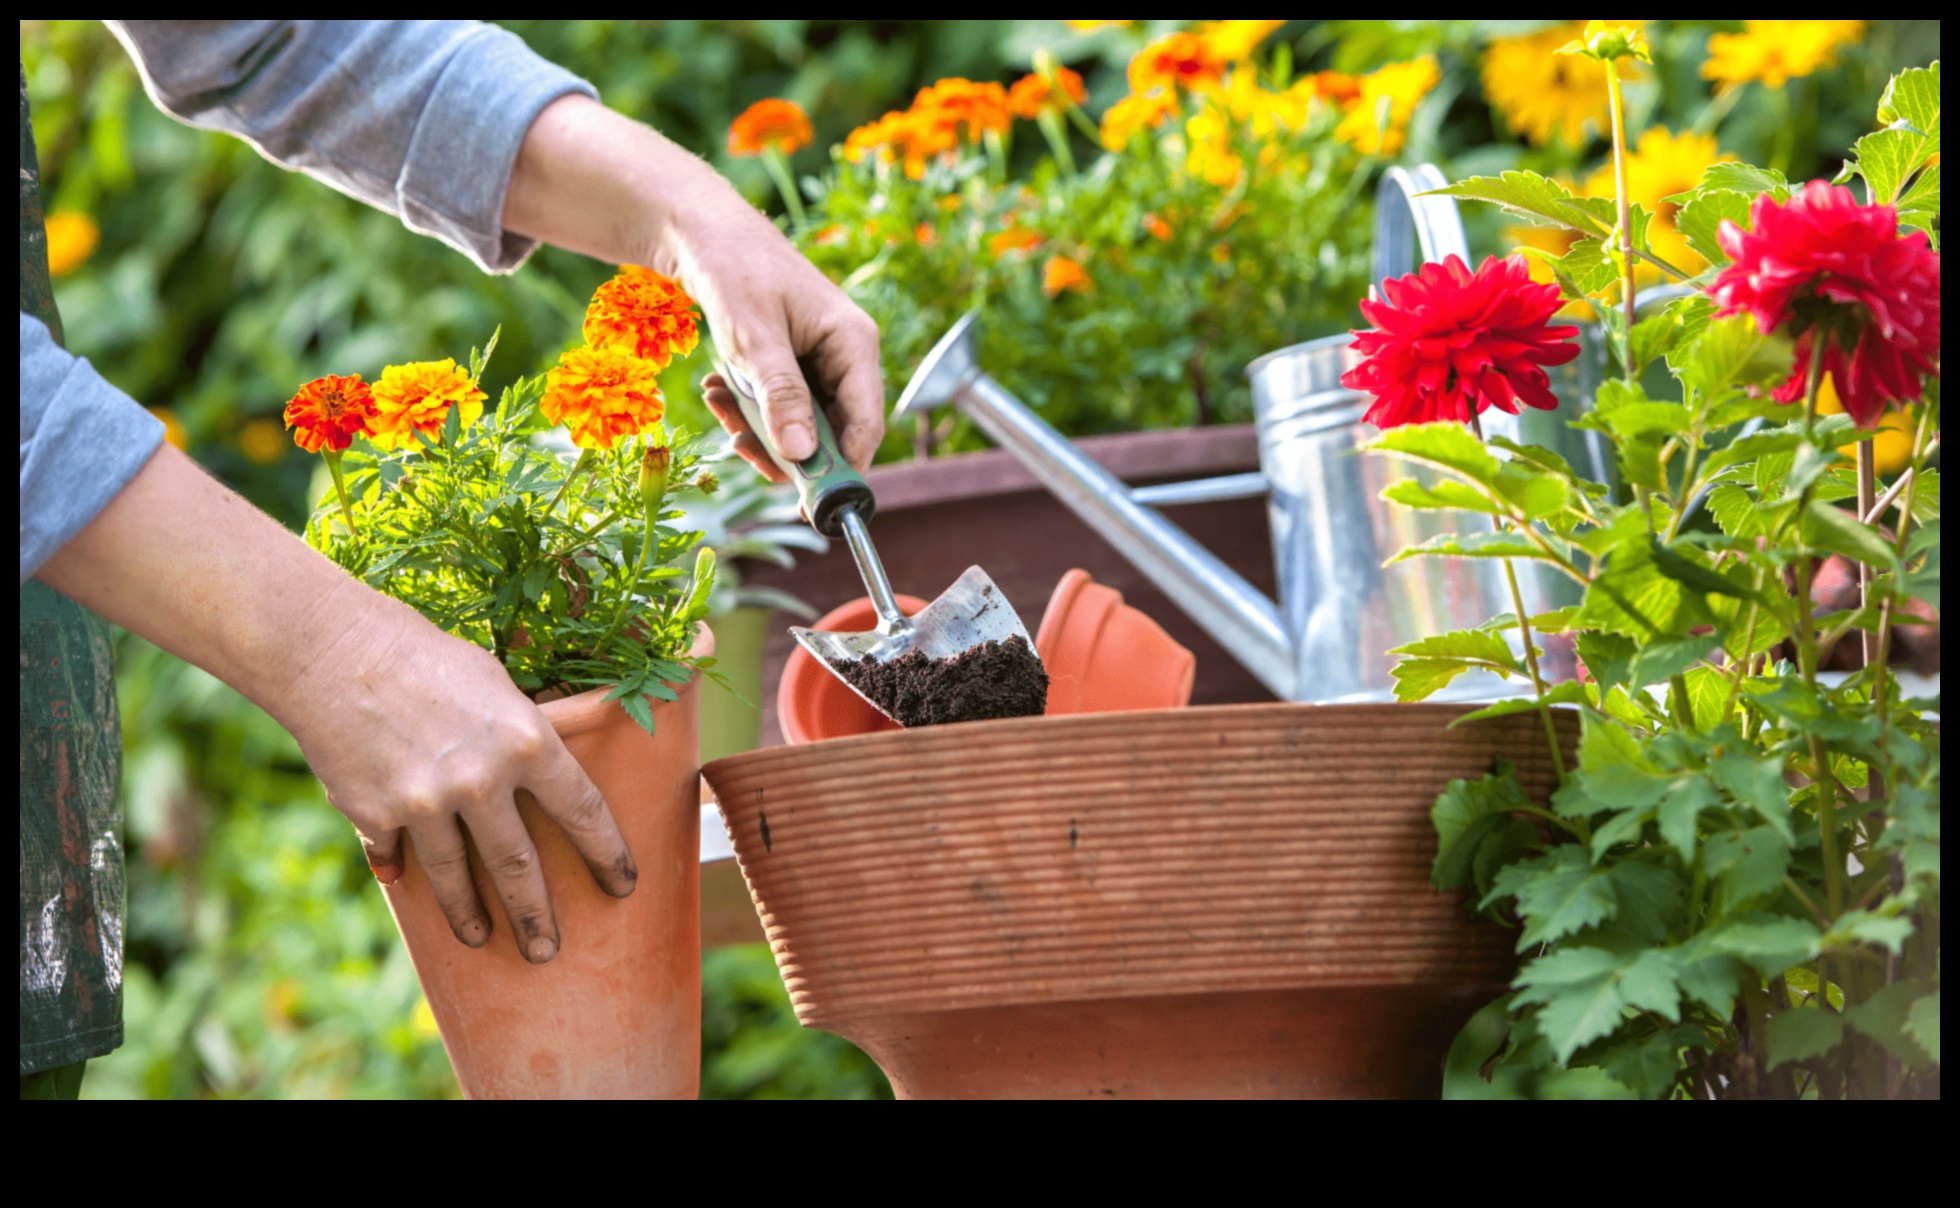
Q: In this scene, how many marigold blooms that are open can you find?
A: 4